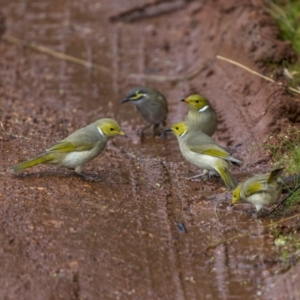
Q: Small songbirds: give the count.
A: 5